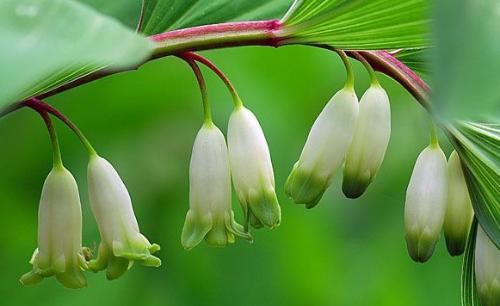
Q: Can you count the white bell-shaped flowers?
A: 9